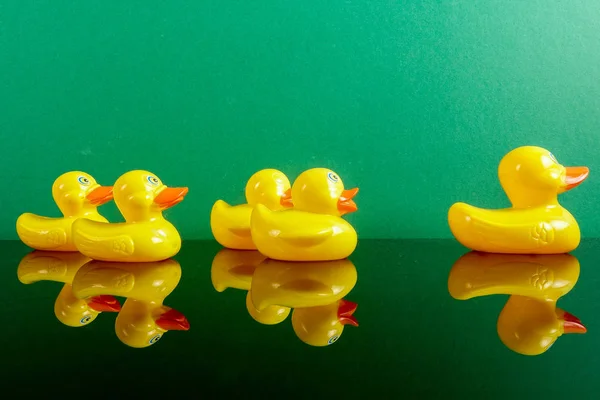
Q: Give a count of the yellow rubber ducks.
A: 5